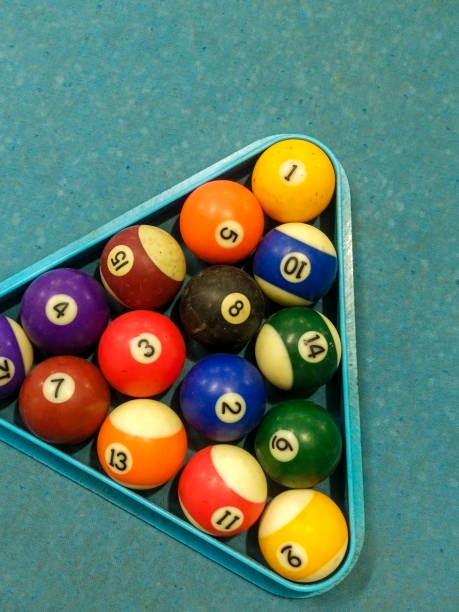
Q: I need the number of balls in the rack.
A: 15